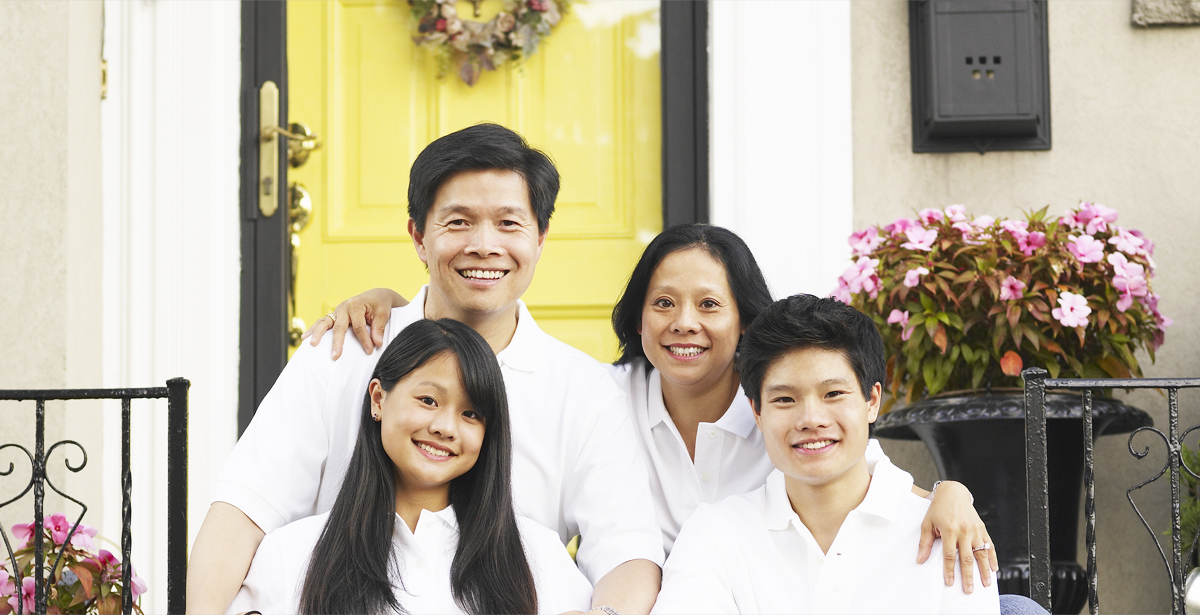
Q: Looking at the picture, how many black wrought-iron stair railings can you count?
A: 2